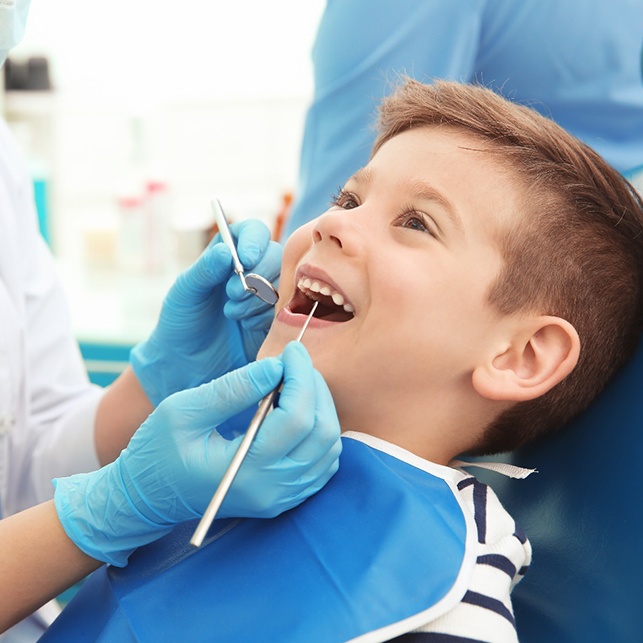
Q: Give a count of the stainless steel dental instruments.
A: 2